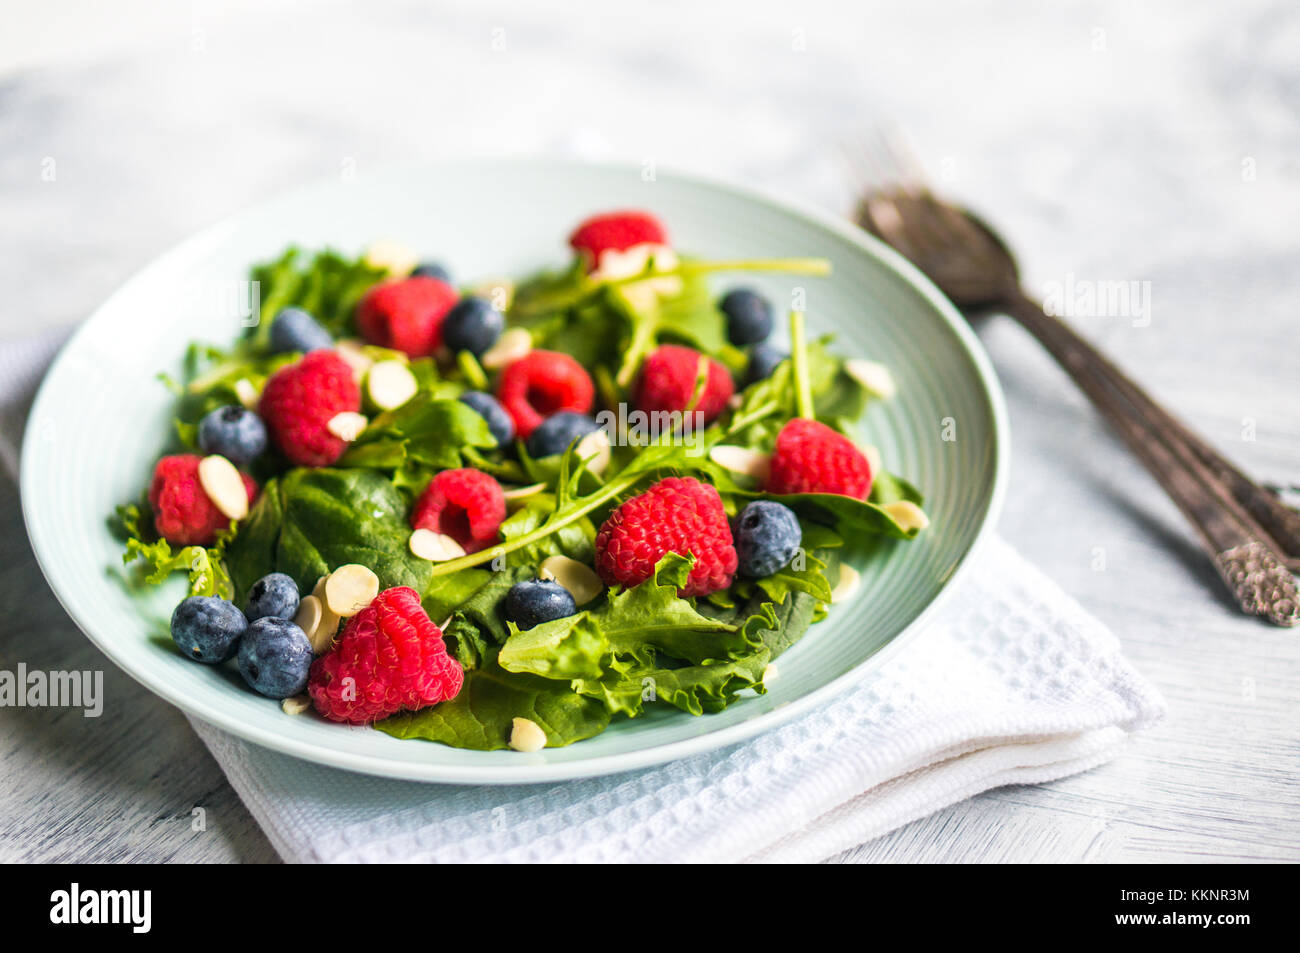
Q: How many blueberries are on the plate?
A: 13